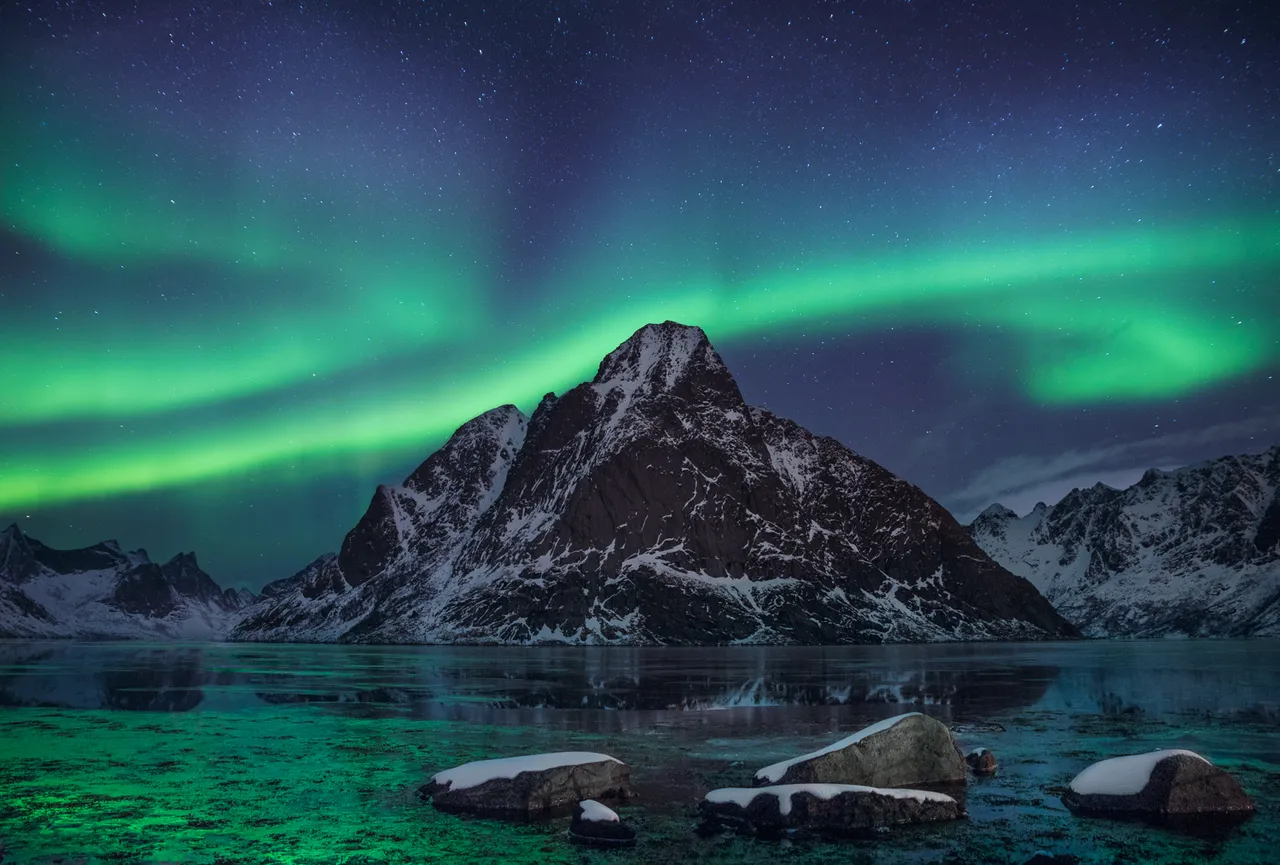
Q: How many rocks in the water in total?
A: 6